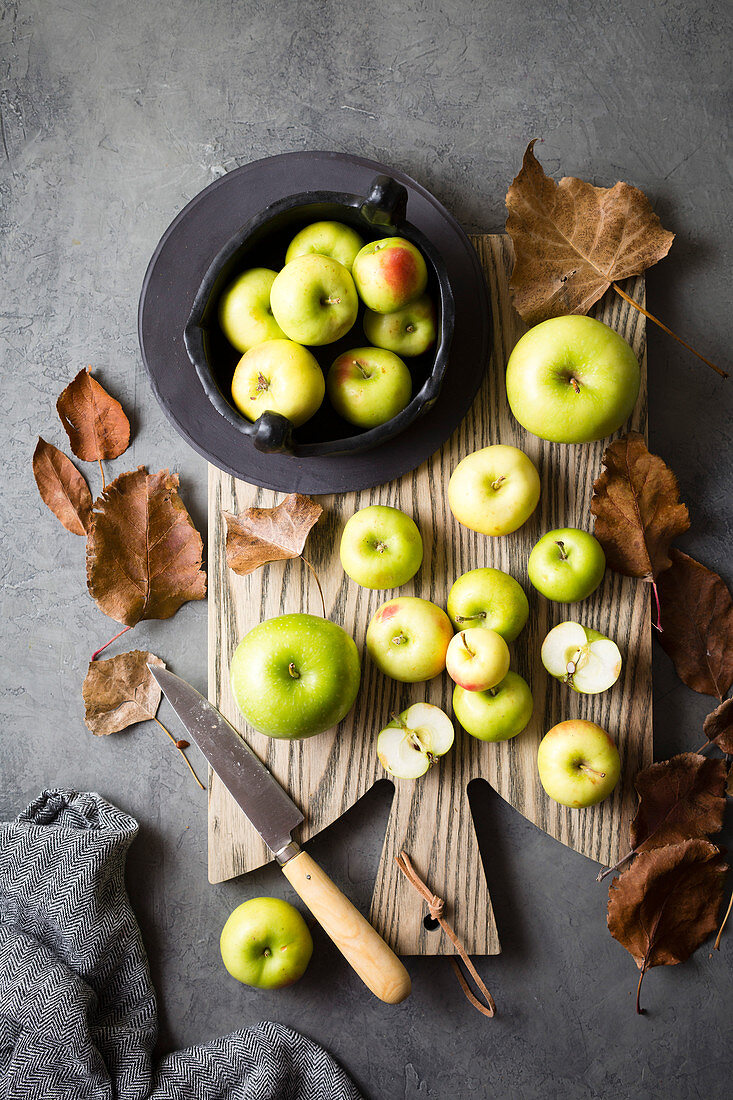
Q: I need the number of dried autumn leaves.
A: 11